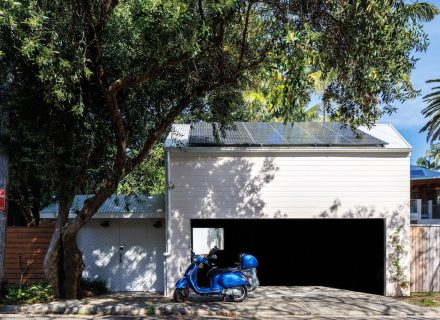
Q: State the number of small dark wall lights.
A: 2